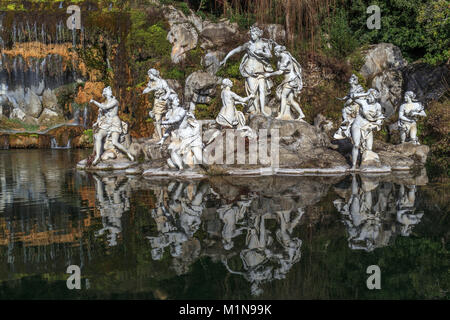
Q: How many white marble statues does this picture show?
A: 10